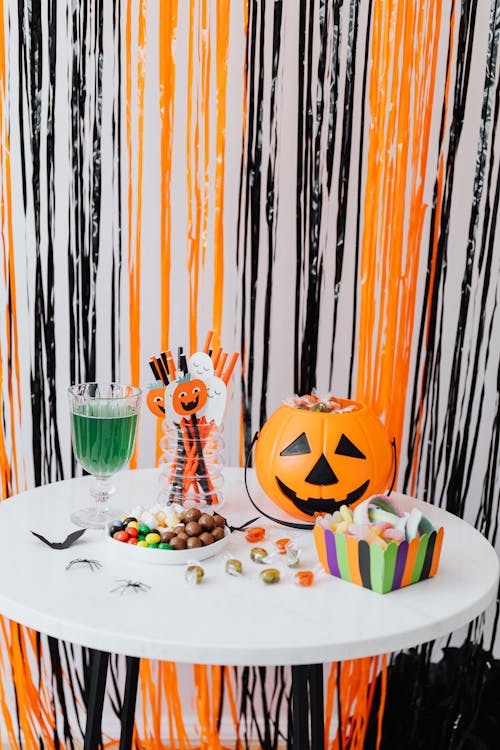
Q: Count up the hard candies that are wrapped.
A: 8